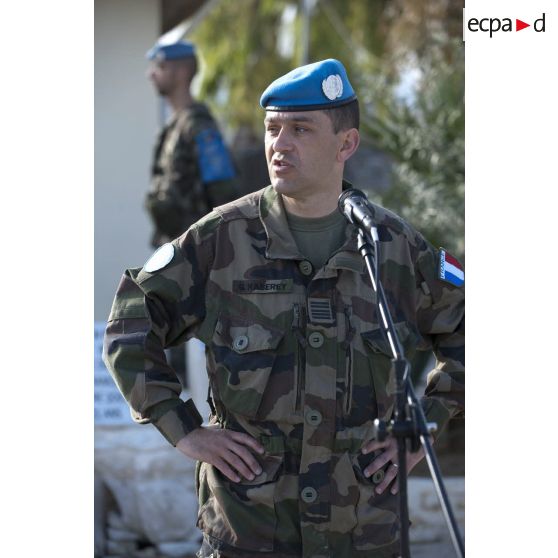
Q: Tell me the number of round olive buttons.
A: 6